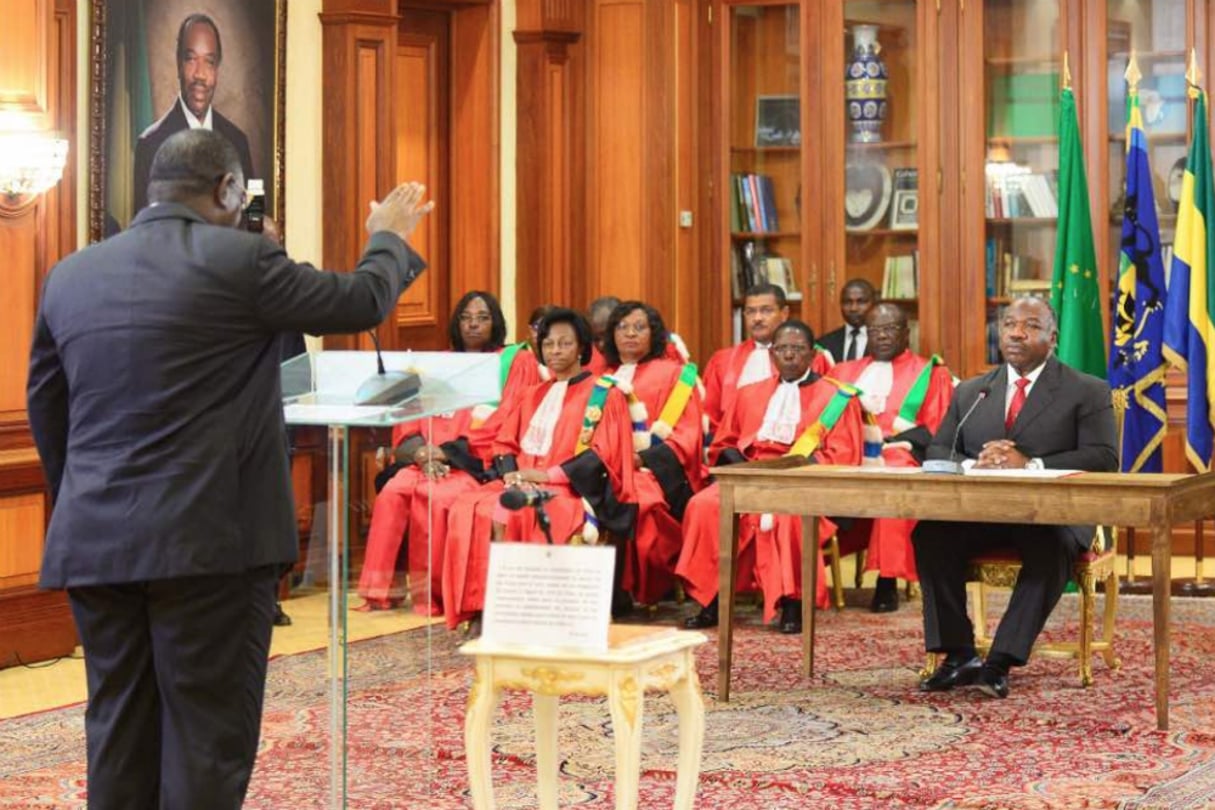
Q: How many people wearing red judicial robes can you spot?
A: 8